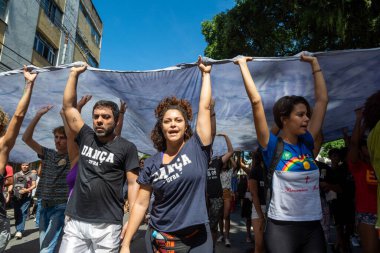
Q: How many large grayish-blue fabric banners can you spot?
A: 1